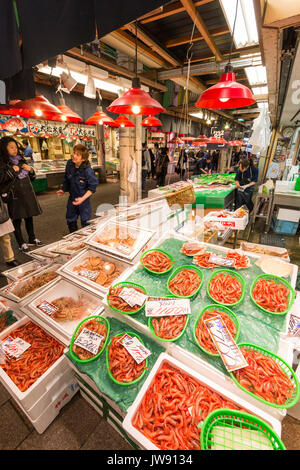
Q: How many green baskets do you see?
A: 11